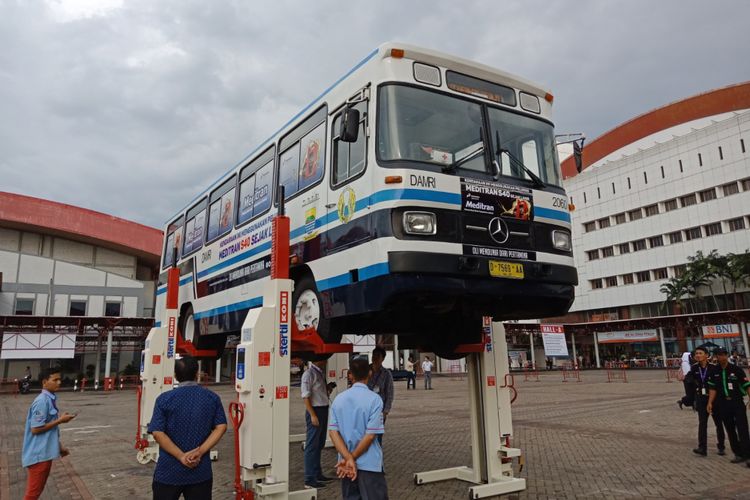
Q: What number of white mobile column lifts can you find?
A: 4